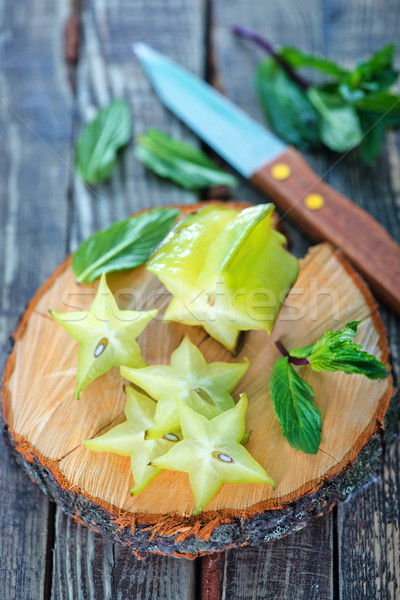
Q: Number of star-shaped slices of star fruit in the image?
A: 4